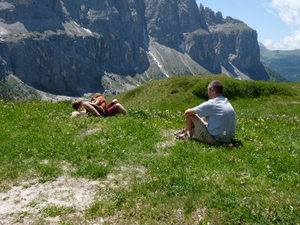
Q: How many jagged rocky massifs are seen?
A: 1